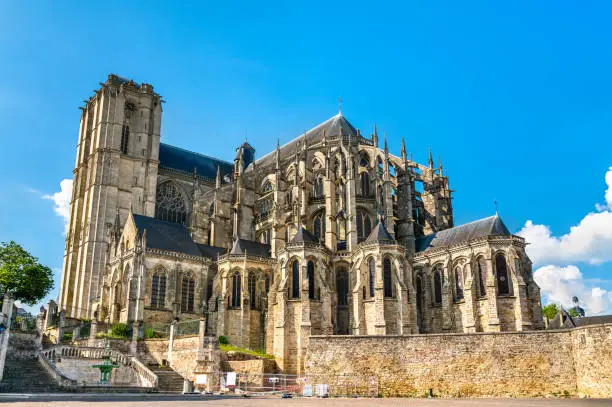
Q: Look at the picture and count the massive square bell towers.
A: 1